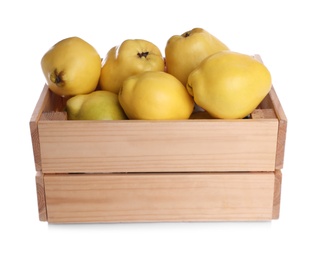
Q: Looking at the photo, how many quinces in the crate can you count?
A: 6